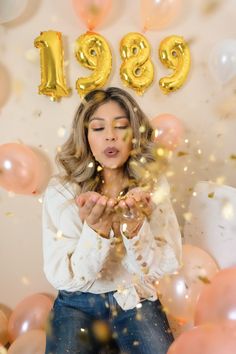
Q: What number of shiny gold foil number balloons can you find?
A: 4